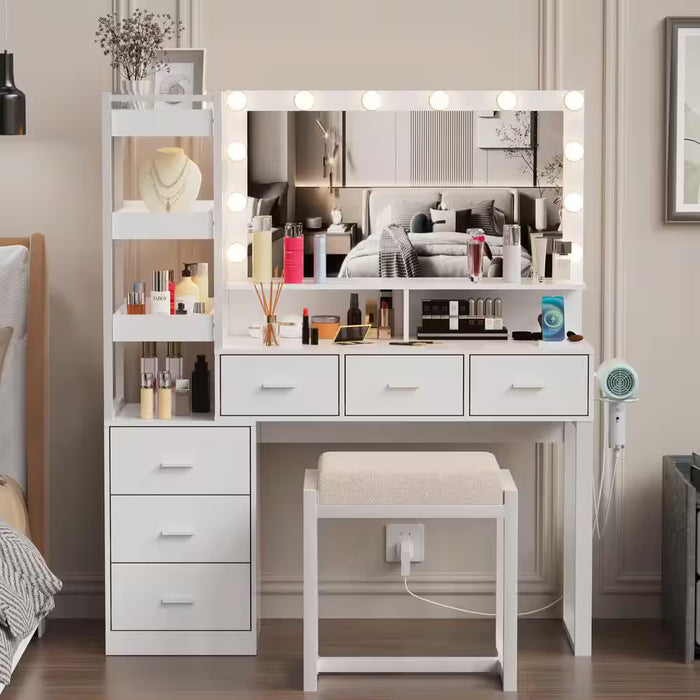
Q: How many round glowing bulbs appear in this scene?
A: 12